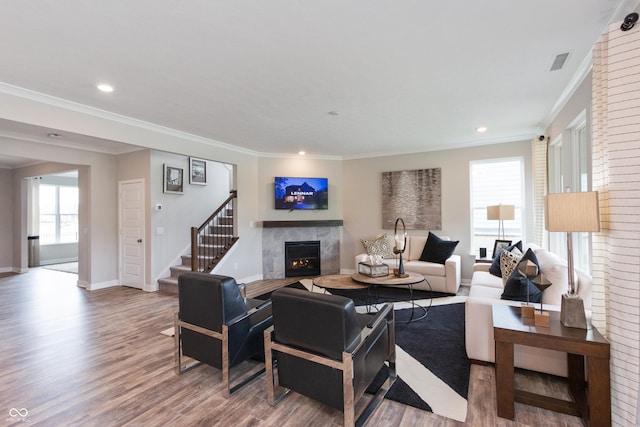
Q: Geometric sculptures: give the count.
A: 2